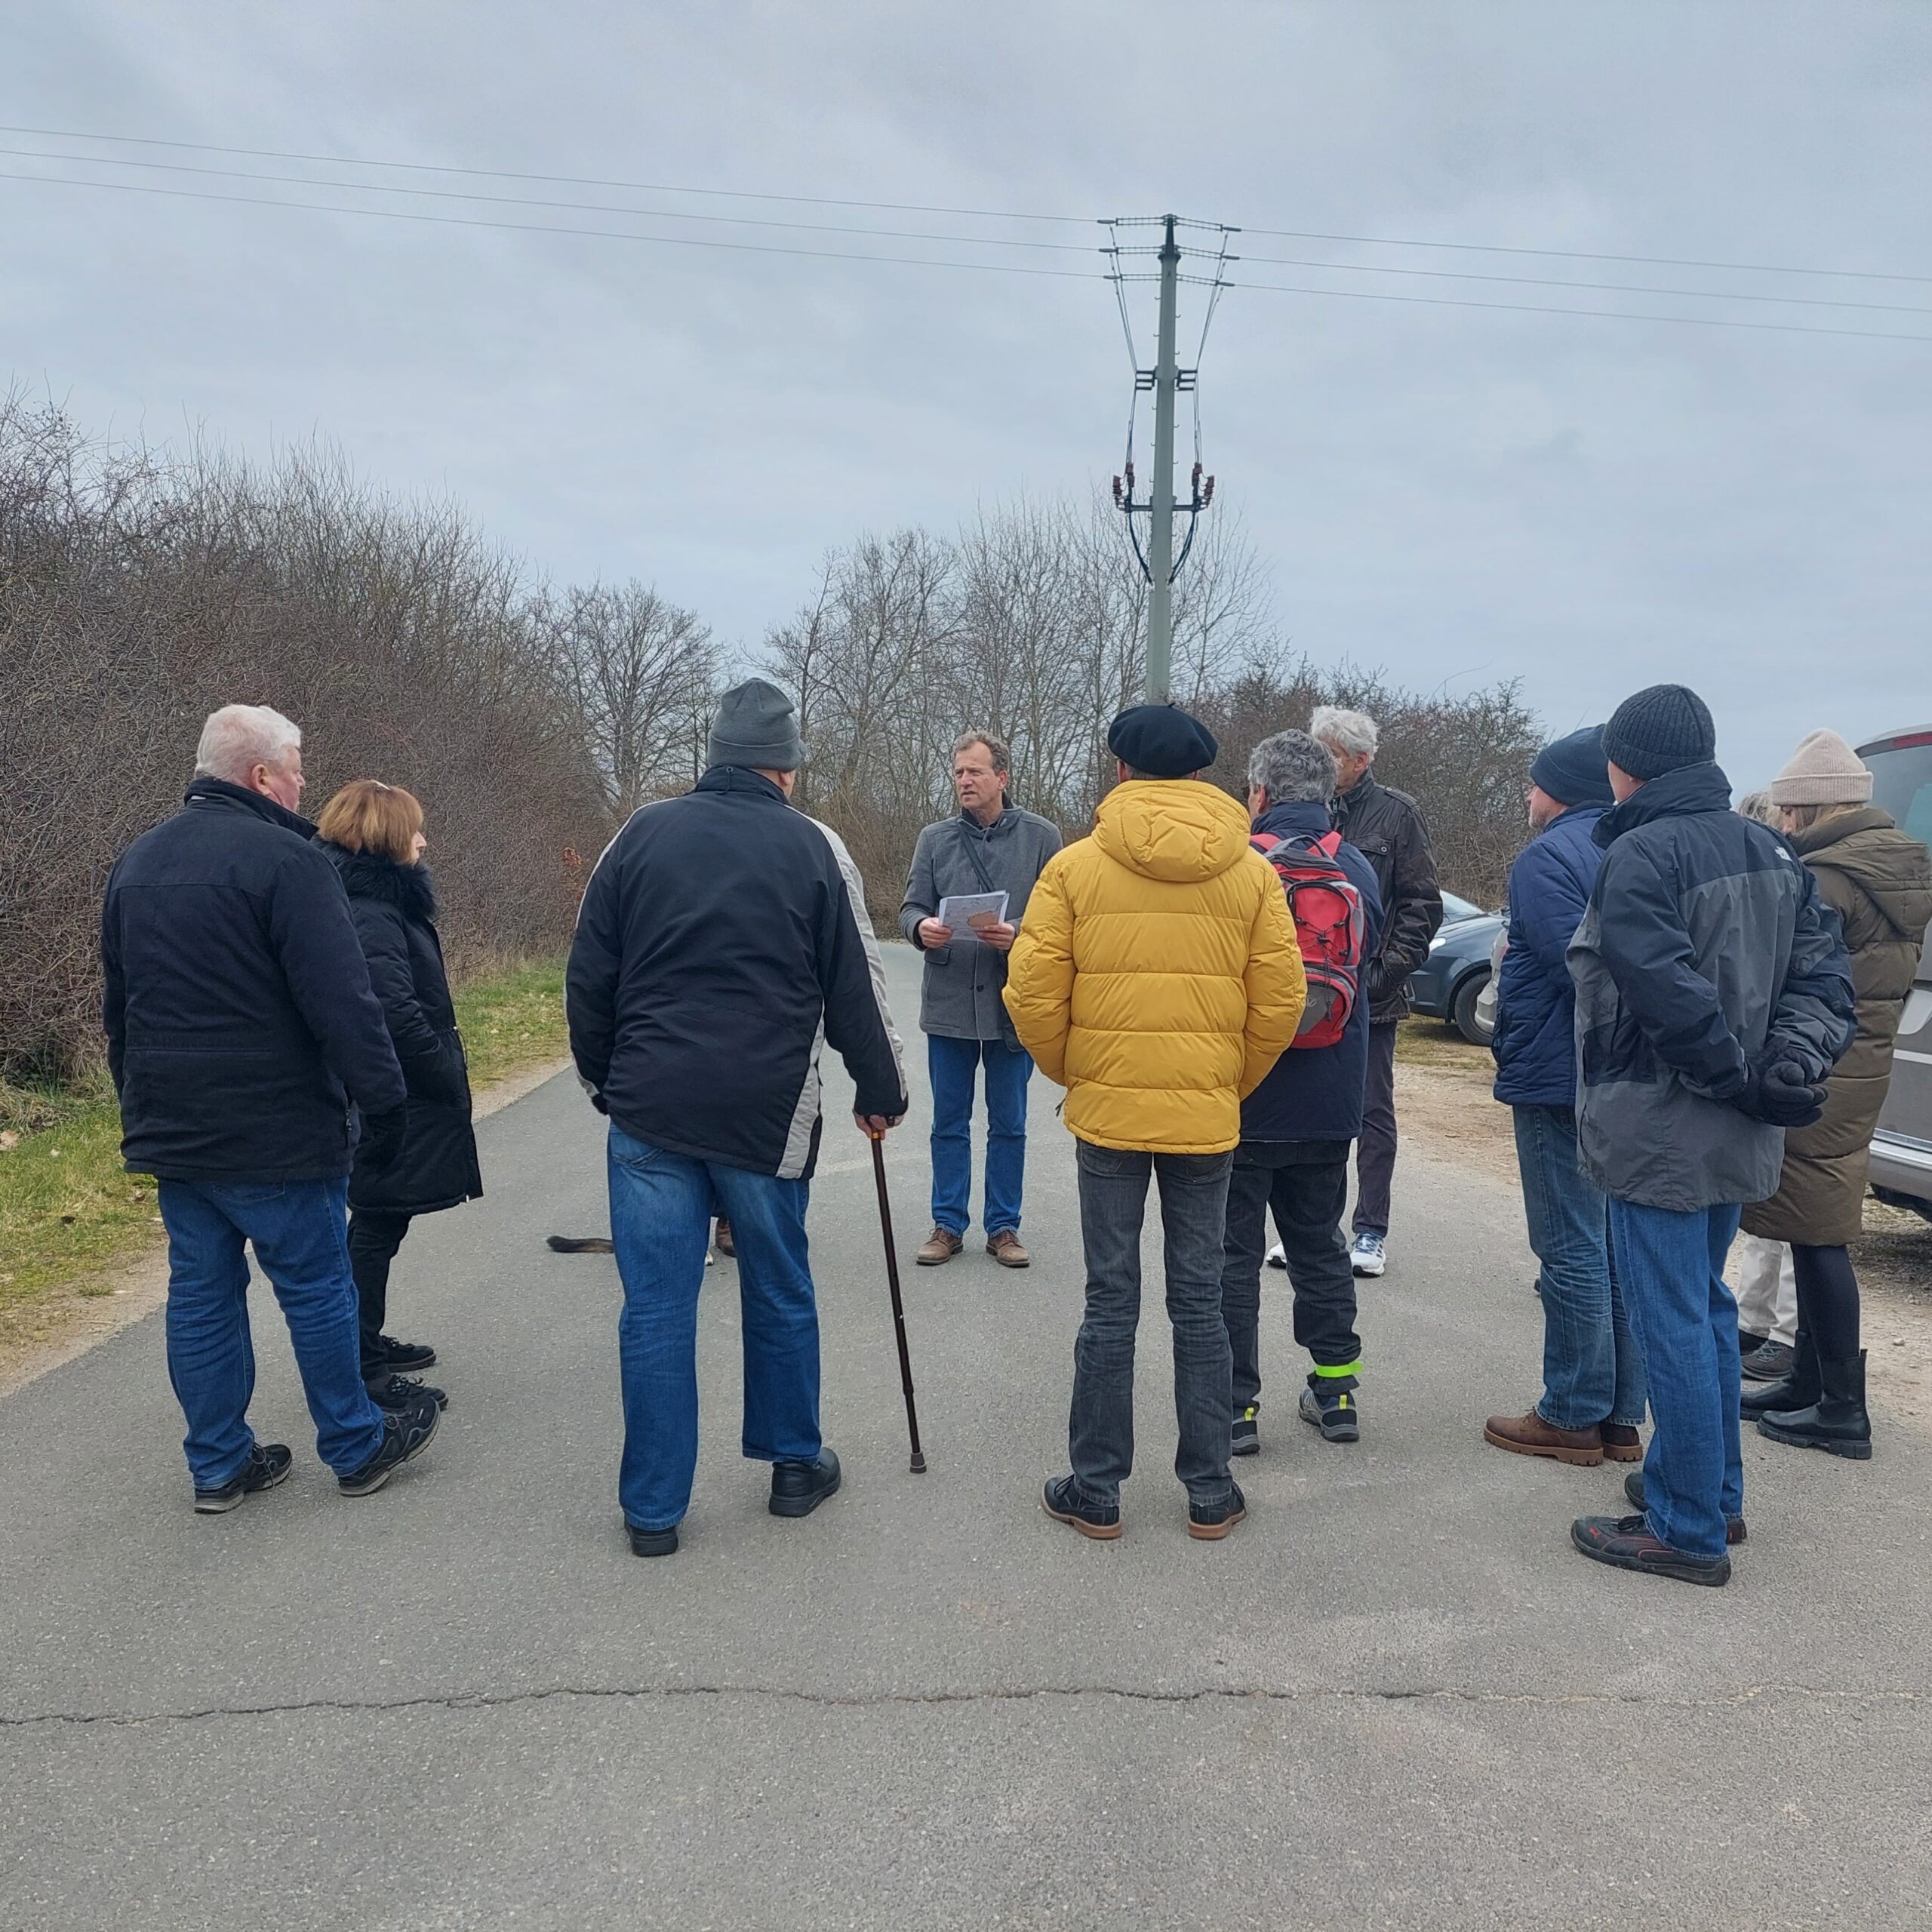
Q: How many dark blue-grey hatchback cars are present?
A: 1